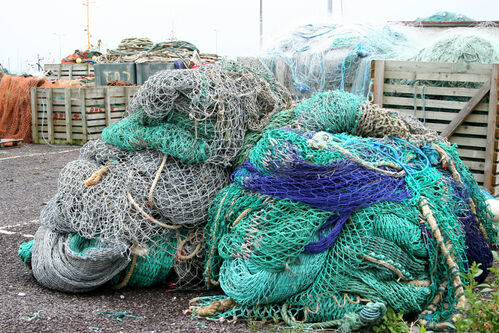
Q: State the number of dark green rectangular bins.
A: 2